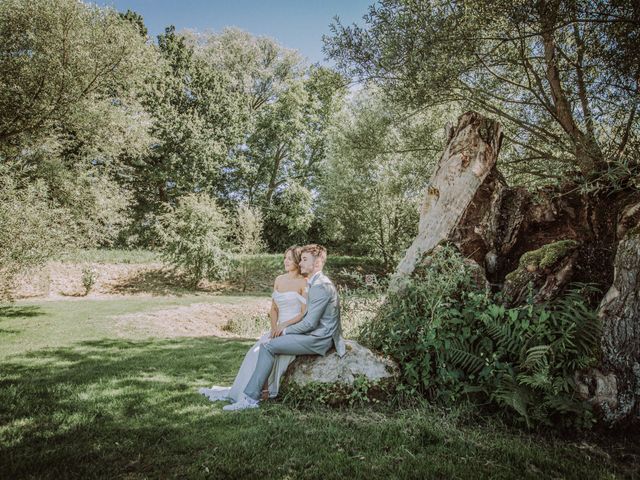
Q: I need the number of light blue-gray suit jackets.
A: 1